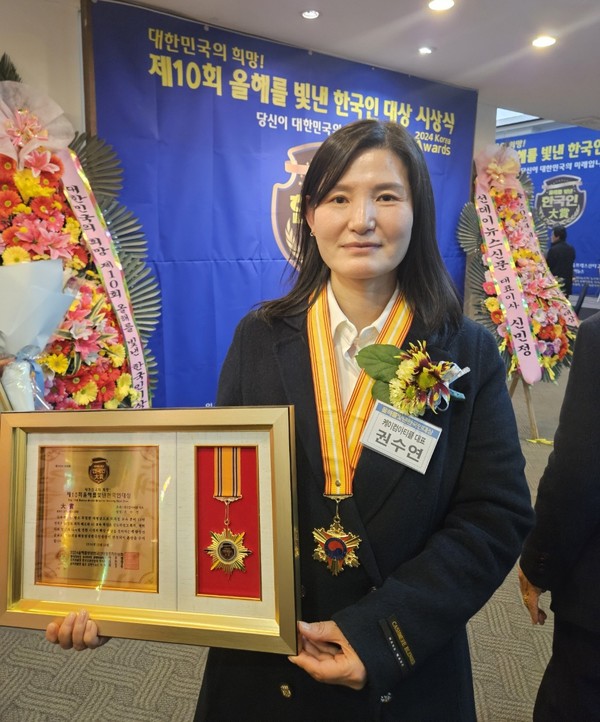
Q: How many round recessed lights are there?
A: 4